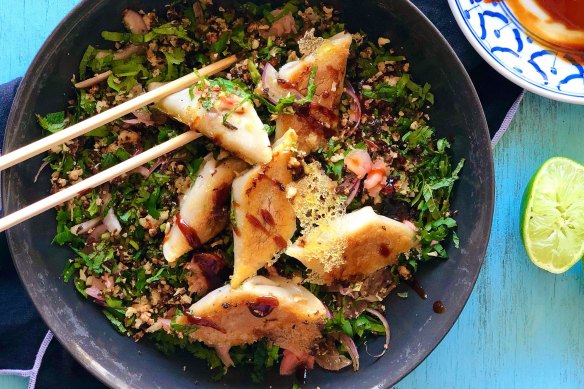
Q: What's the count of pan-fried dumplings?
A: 6